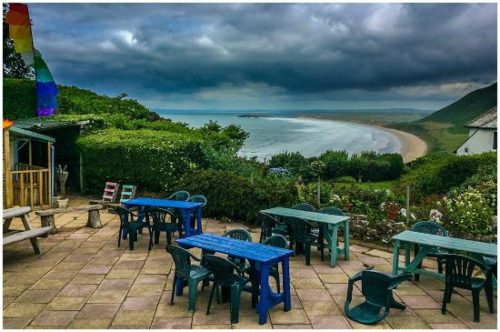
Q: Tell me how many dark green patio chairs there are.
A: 15